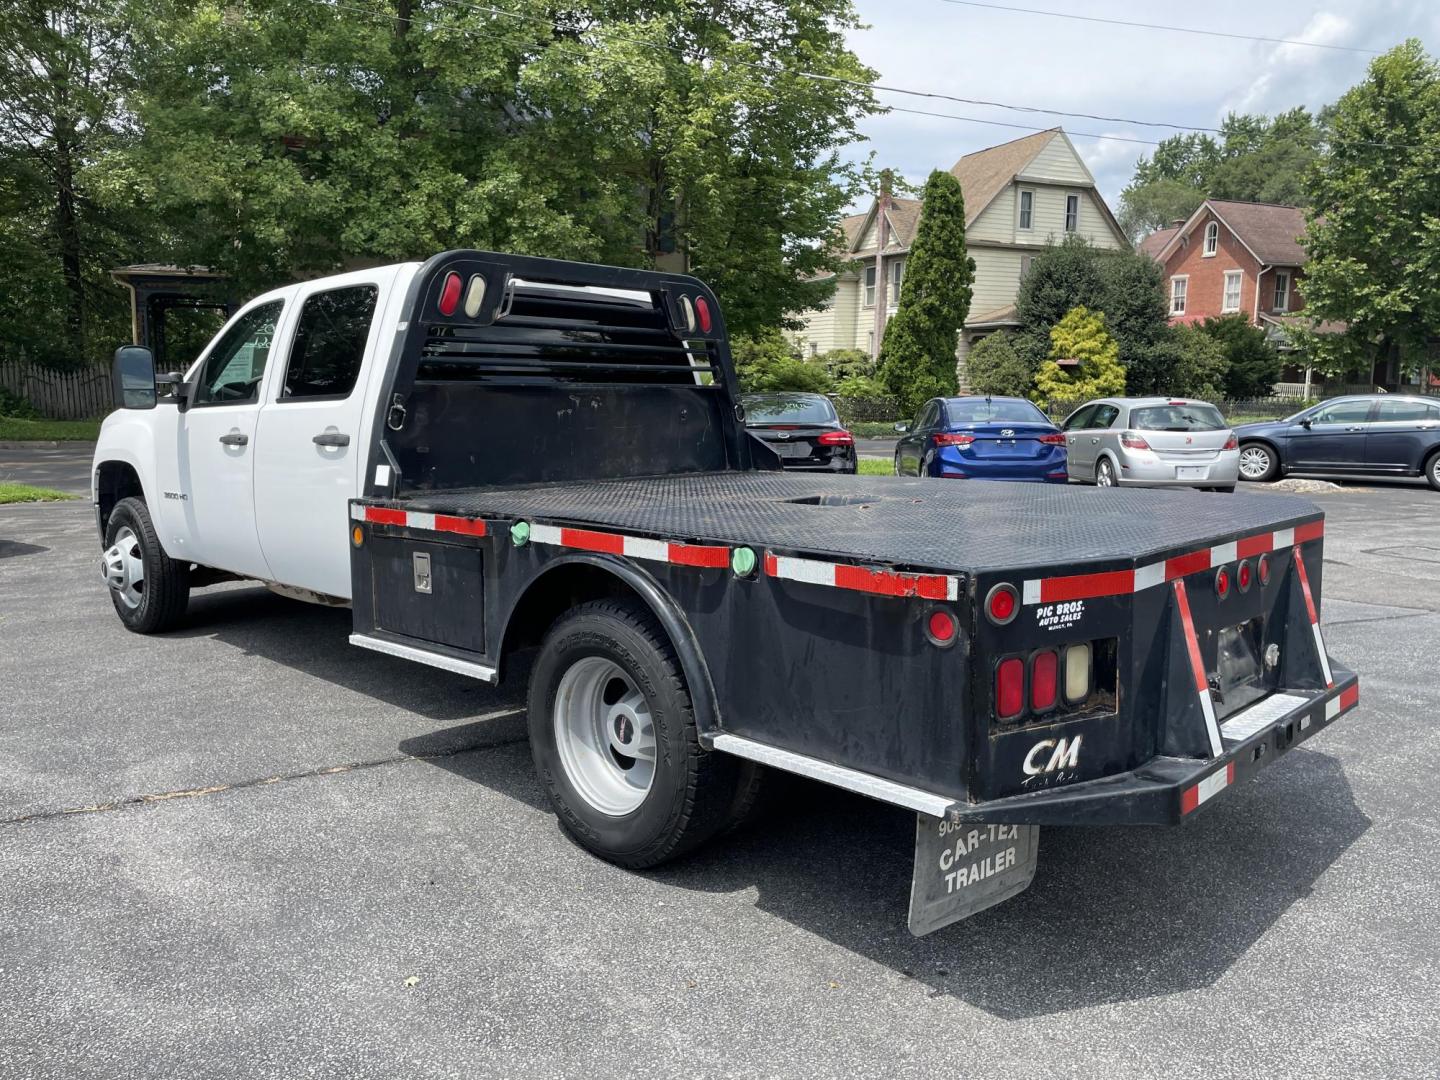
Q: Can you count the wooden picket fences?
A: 1